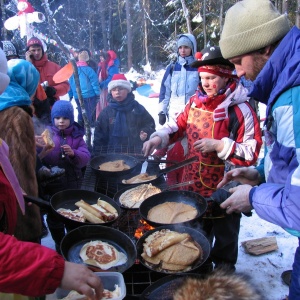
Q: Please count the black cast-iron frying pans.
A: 8